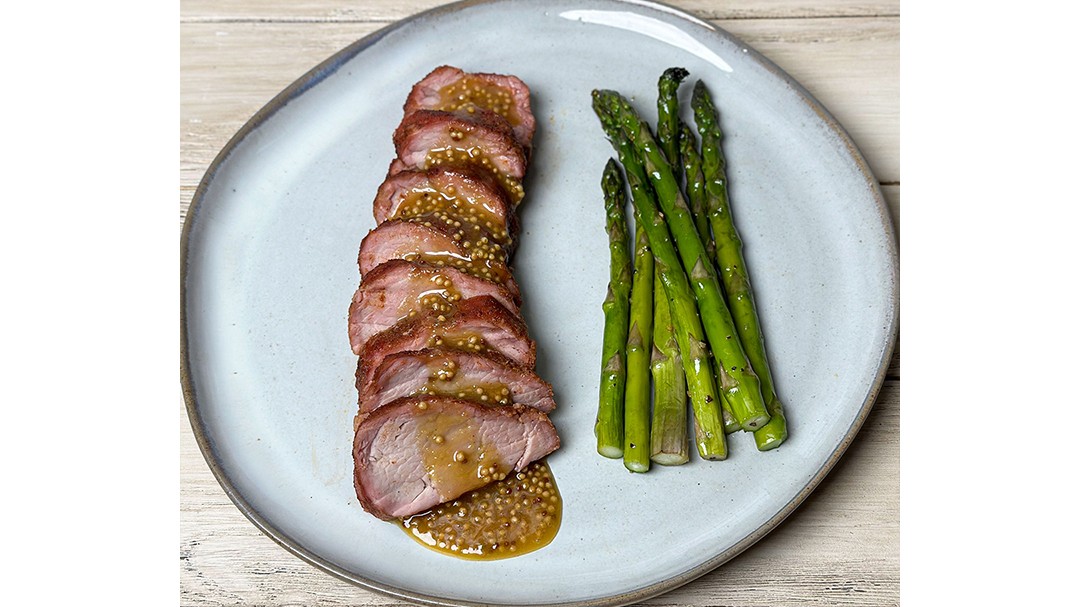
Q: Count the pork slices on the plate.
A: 8